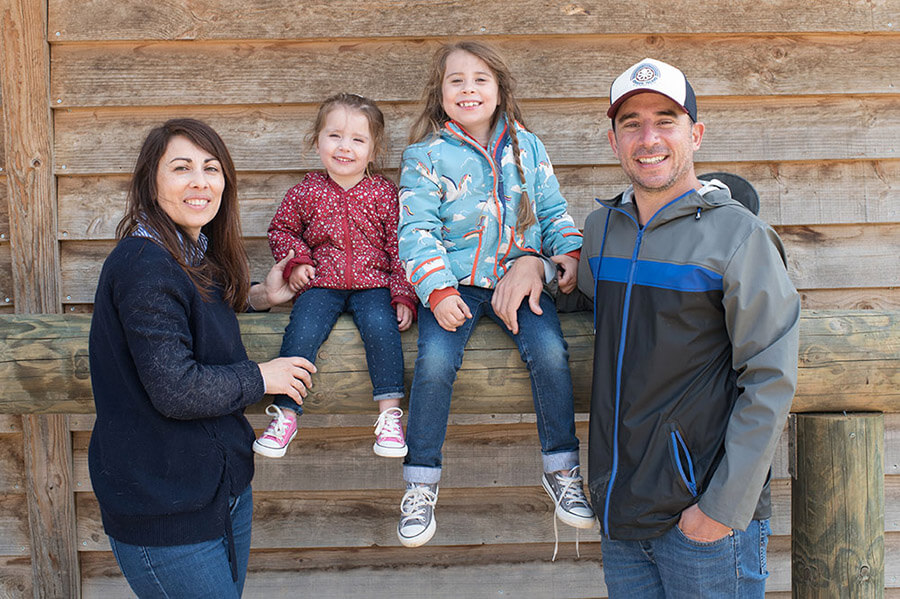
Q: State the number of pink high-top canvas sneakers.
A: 2